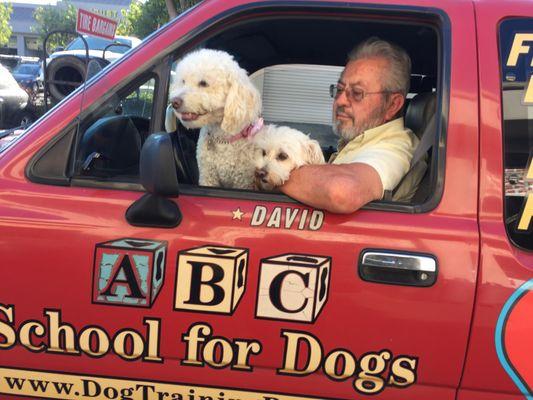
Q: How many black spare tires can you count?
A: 1